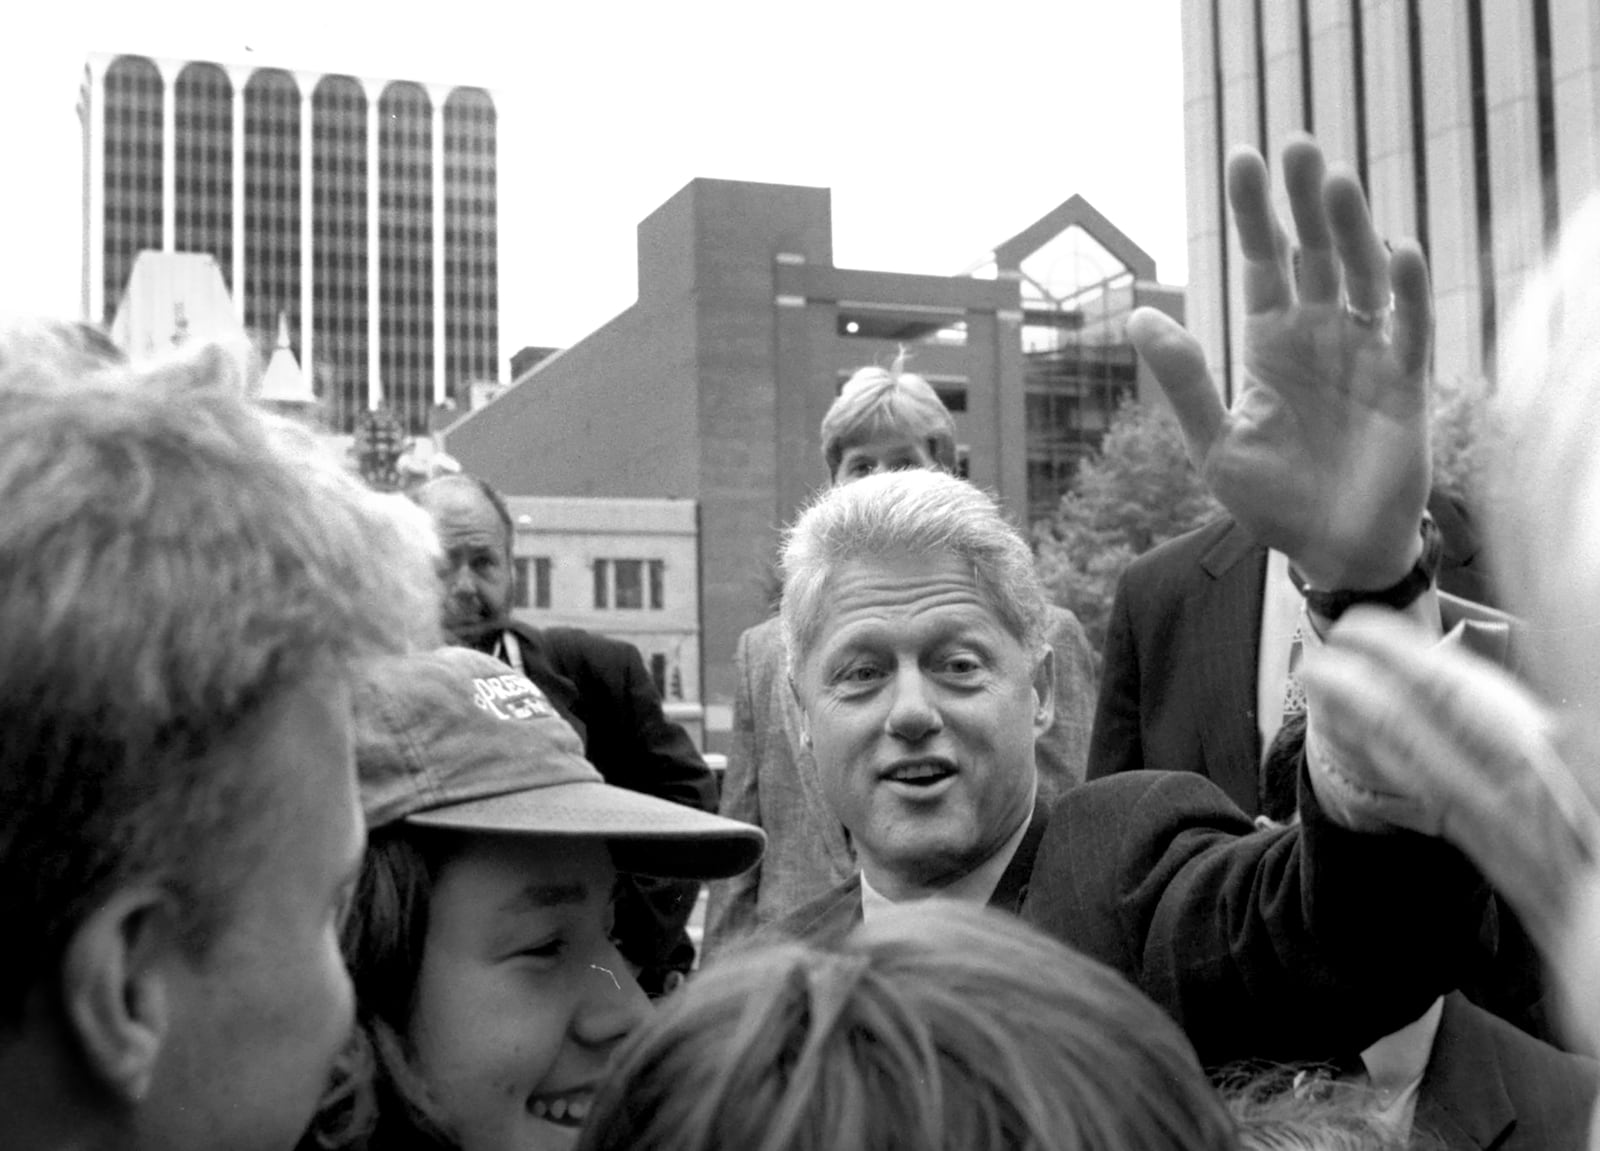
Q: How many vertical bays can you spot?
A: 6